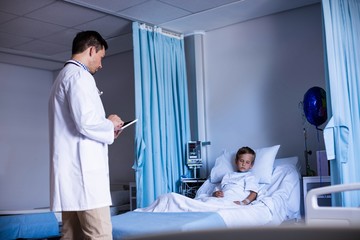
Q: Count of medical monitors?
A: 1